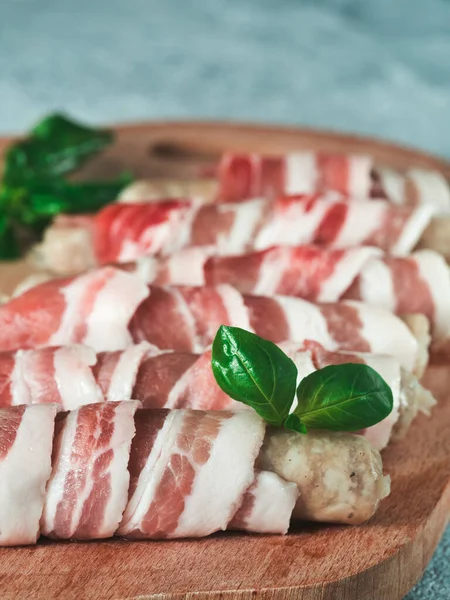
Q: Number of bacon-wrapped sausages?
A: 6